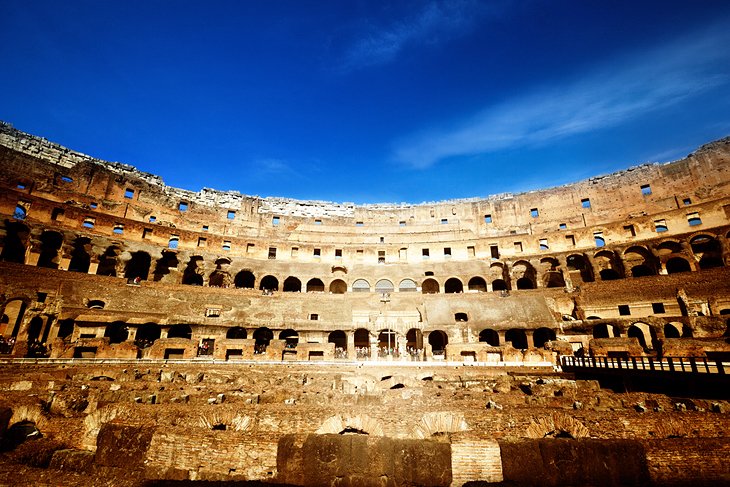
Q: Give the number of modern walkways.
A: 1